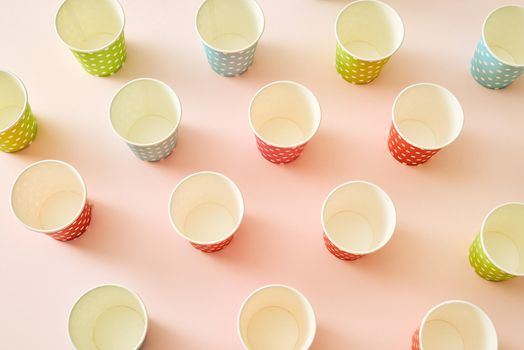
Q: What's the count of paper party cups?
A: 15